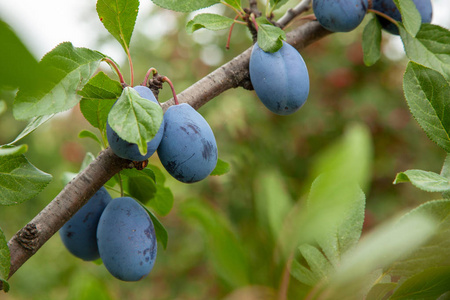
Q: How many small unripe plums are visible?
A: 0